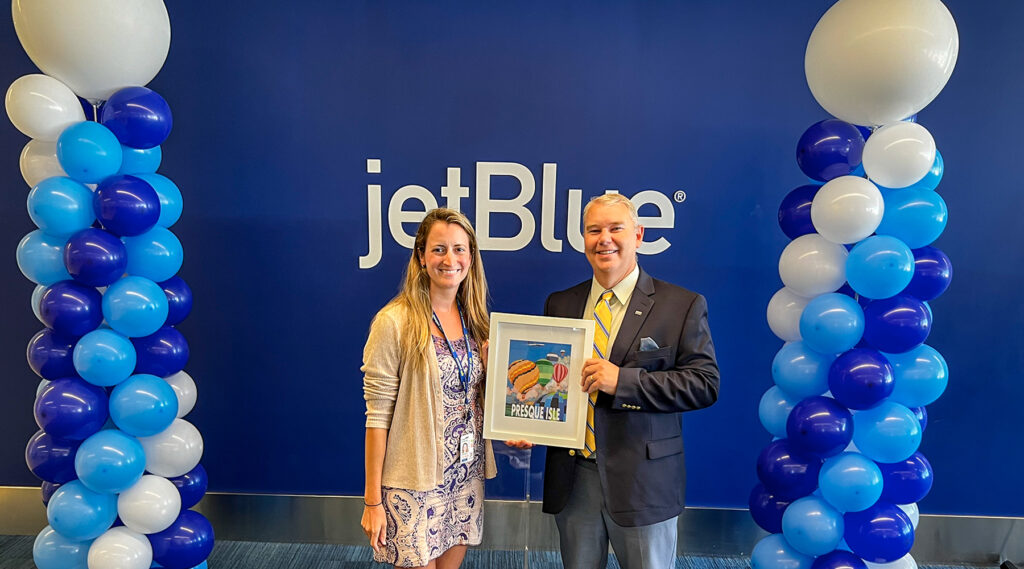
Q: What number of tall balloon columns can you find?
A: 2